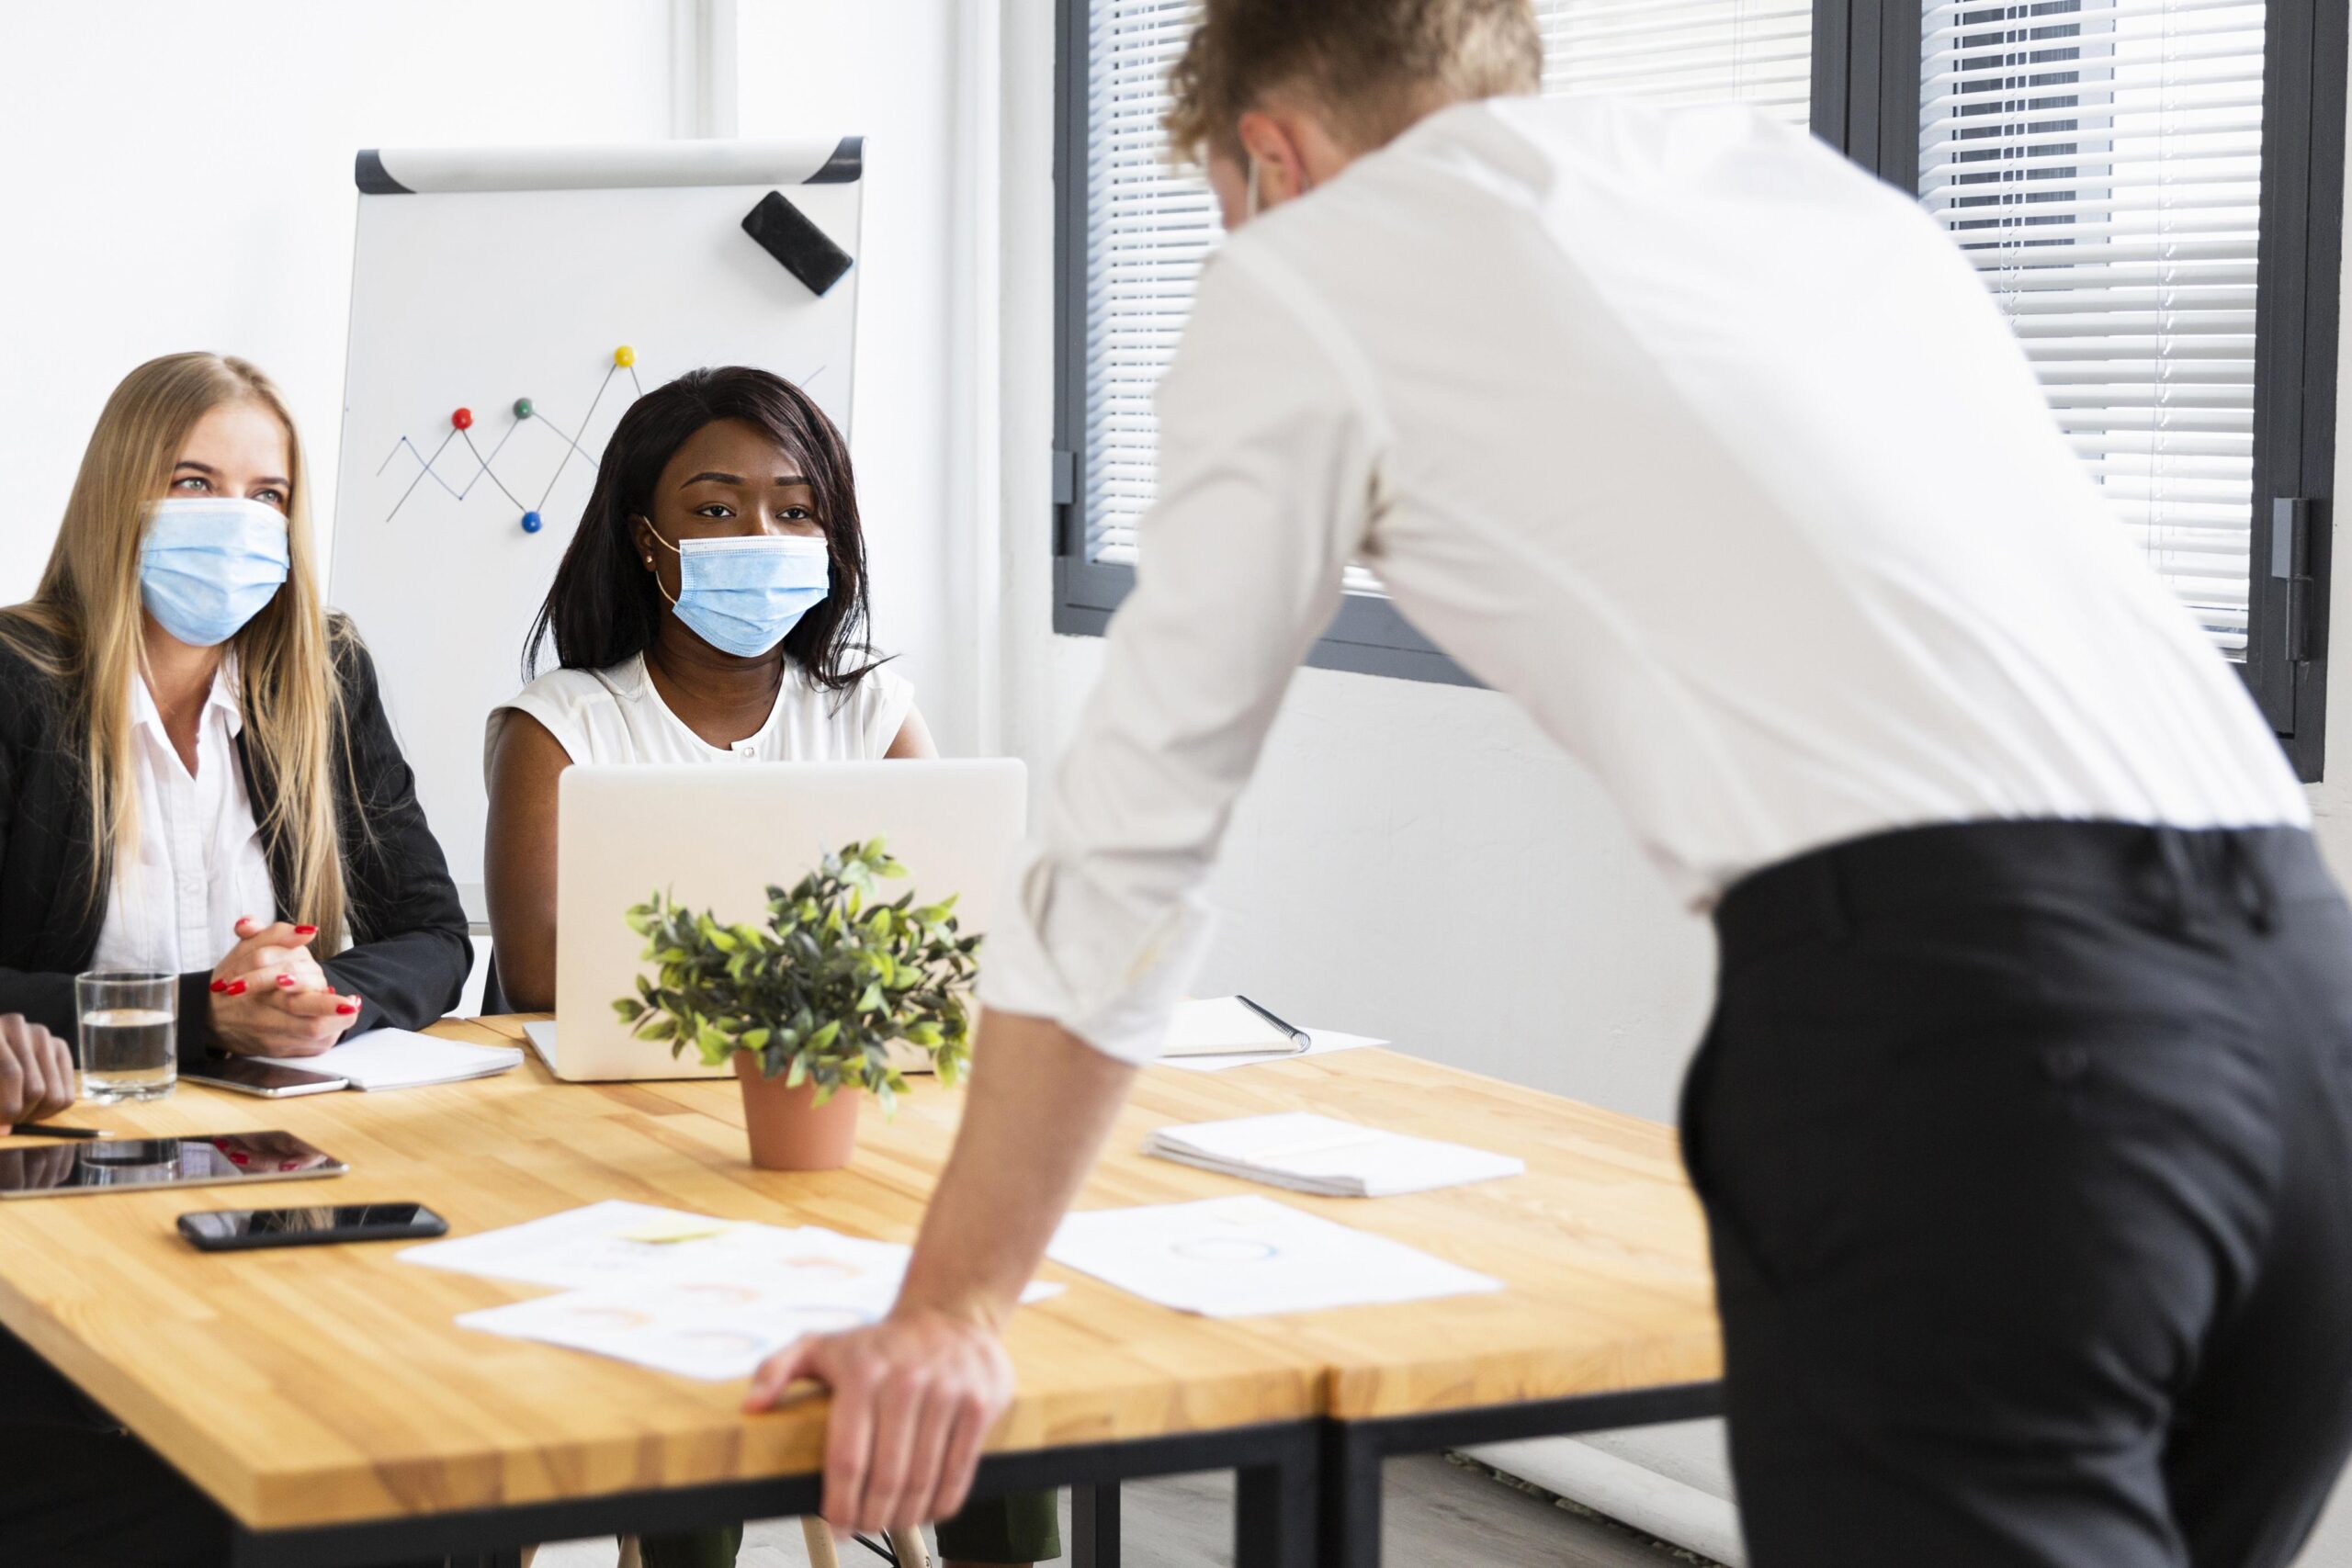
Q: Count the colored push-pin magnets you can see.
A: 4